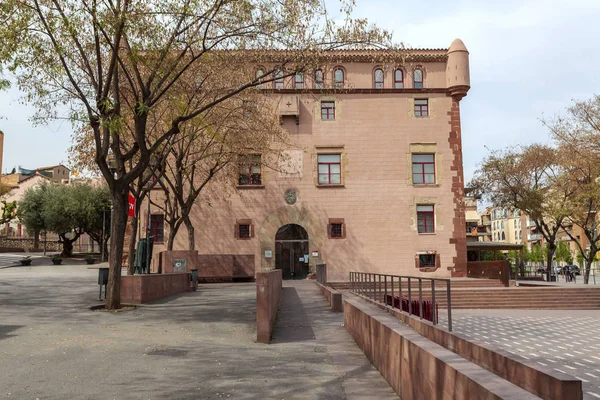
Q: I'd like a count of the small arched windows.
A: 8